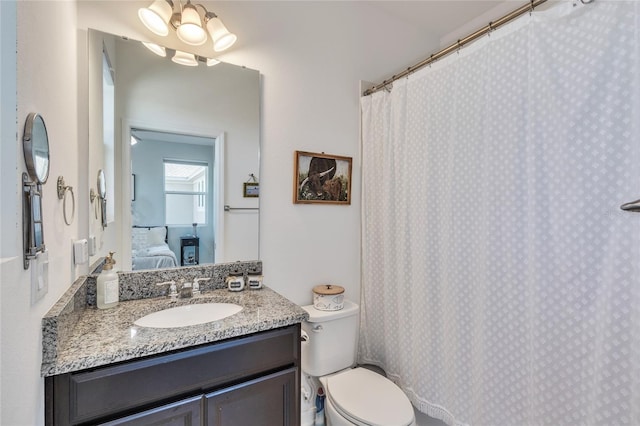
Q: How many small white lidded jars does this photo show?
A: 2